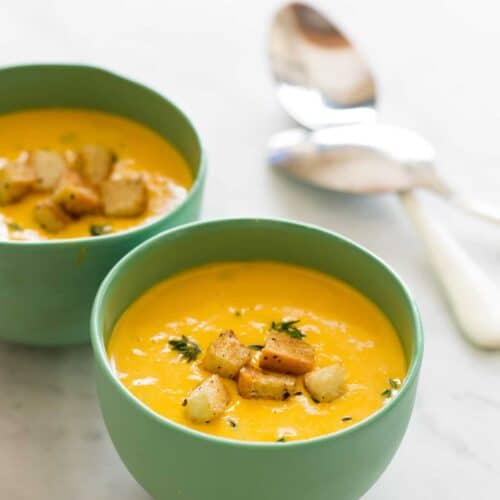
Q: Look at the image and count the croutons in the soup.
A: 11